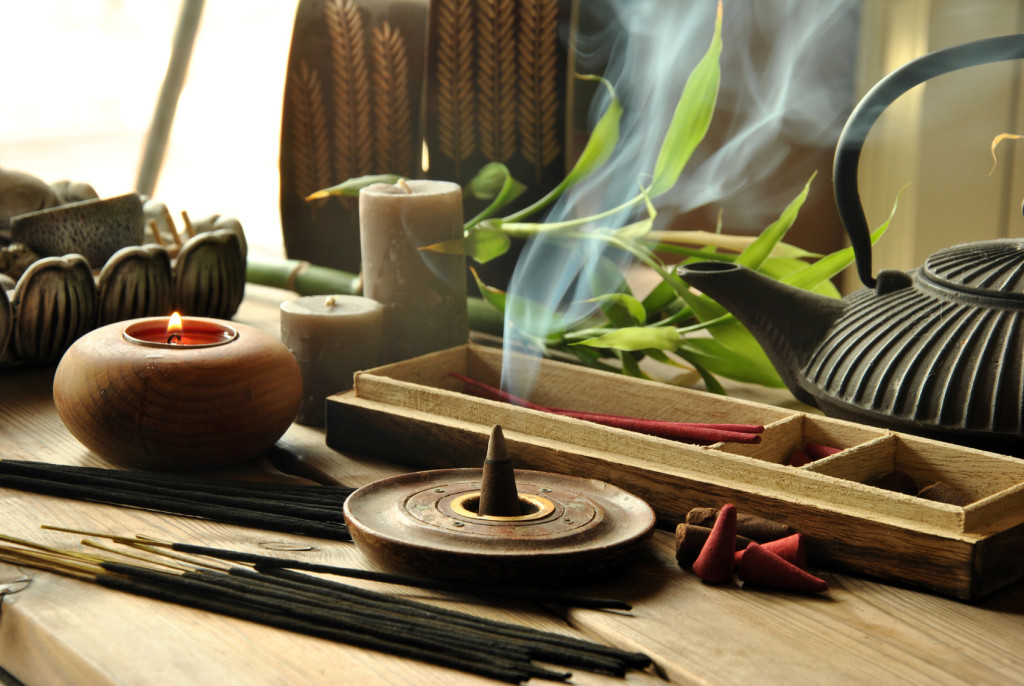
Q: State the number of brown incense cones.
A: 5